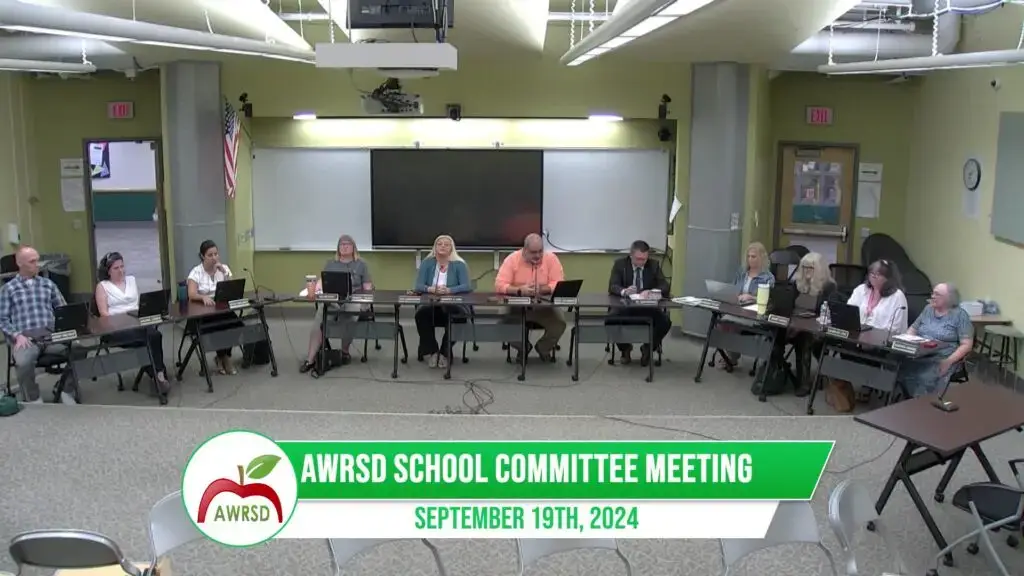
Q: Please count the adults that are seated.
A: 11